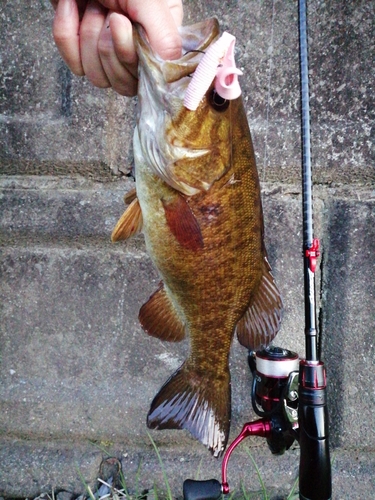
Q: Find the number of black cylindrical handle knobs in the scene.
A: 1